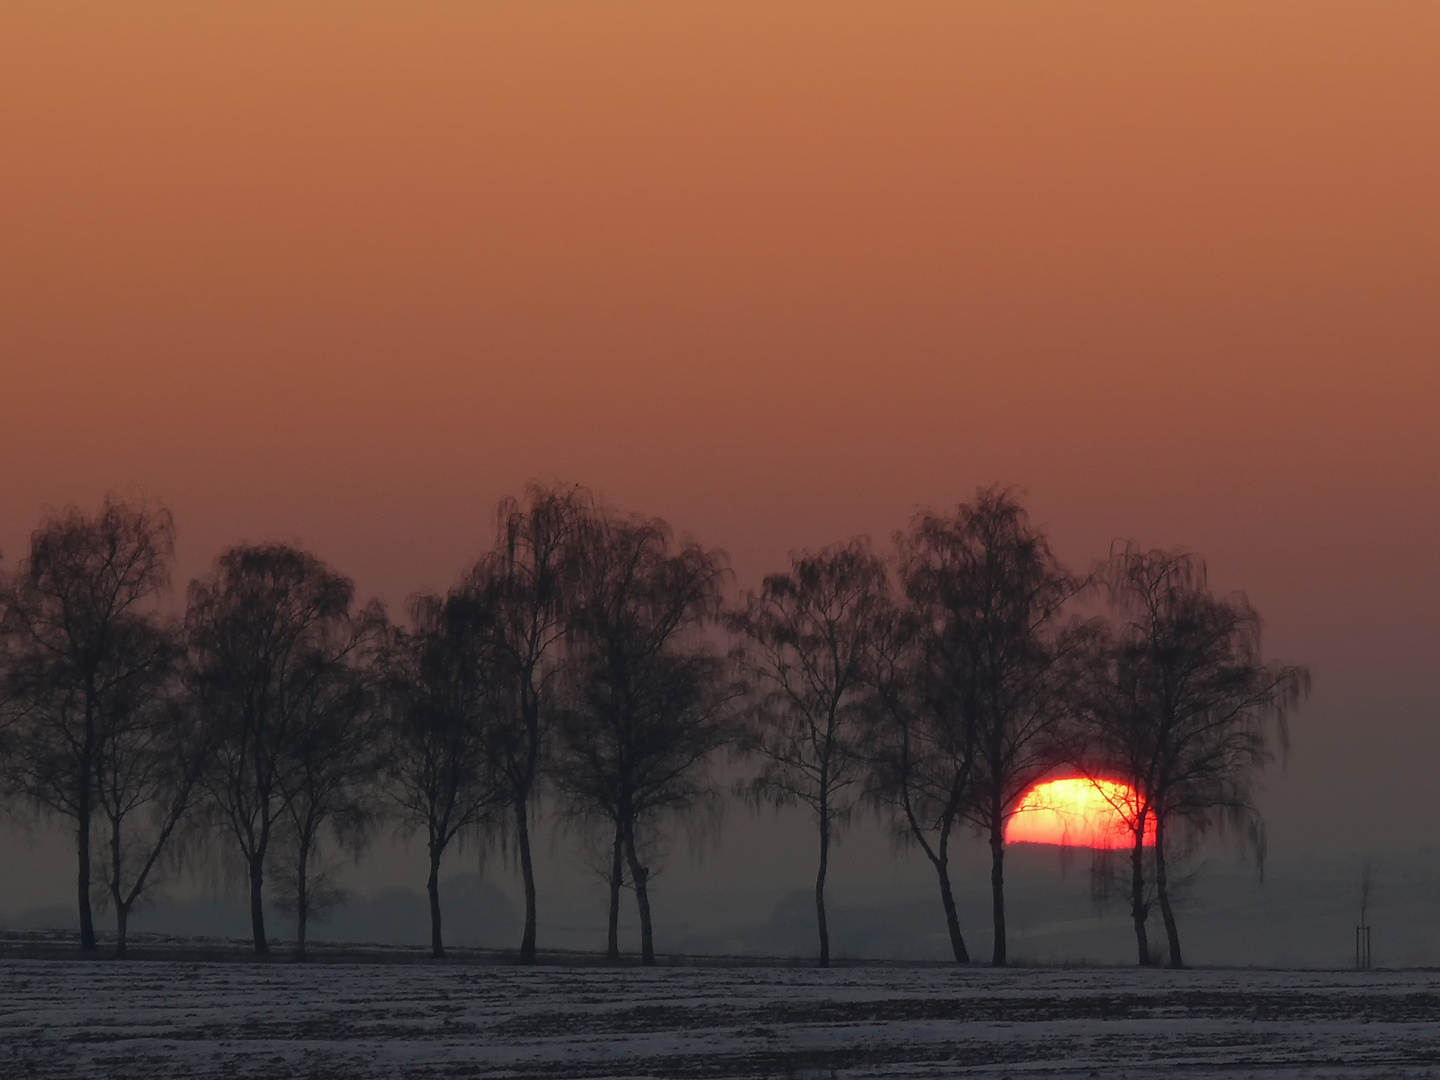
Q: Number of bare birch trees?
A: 13